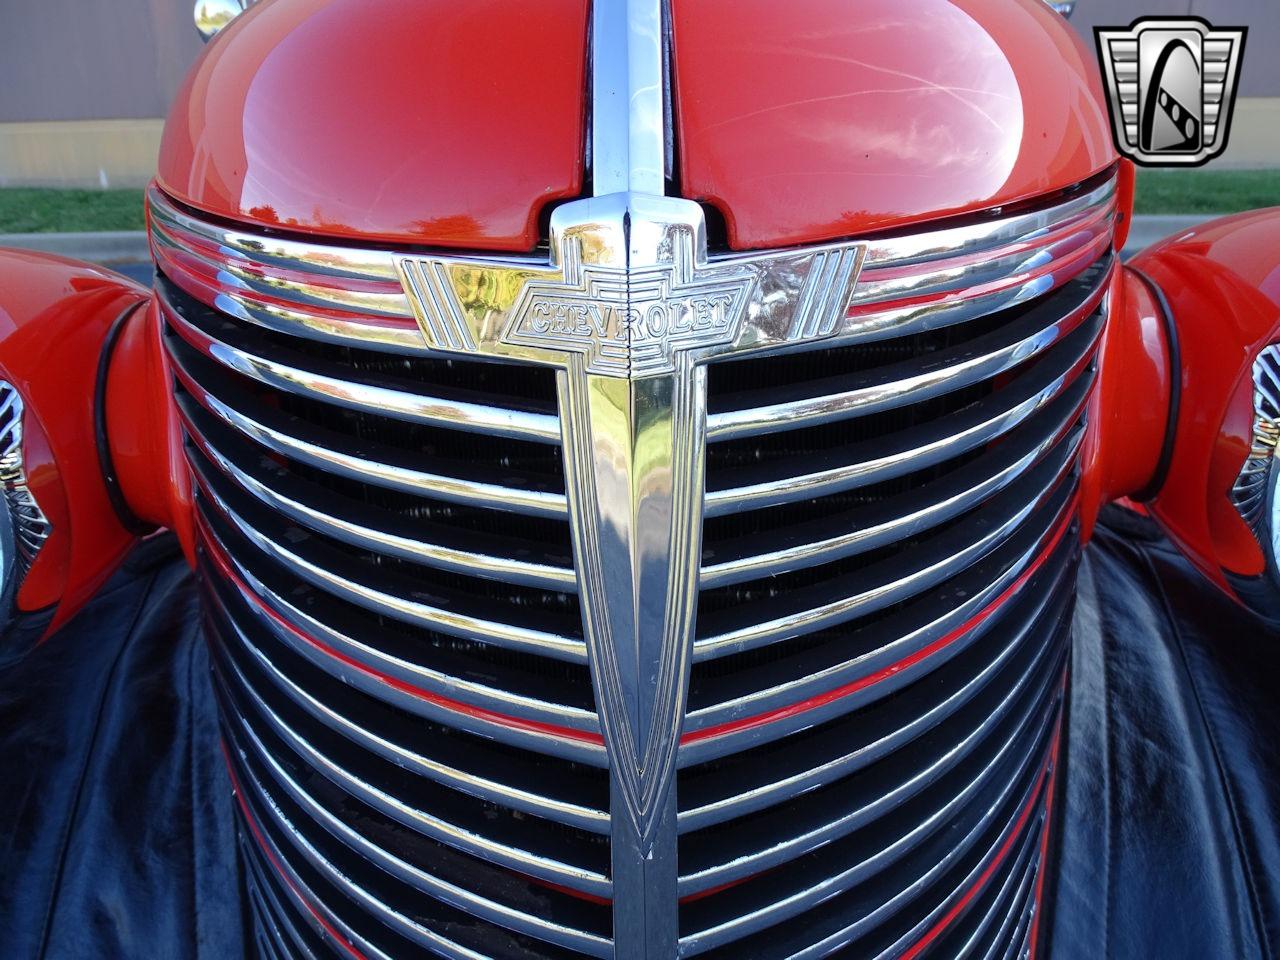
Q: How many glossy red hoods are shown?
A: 1